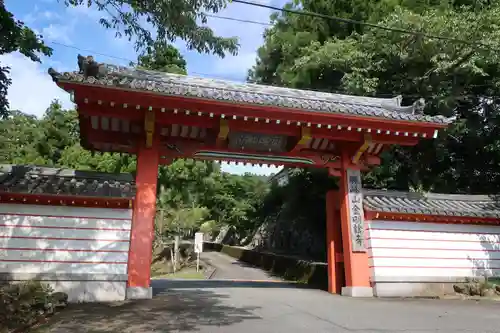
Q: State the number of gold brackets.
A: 4